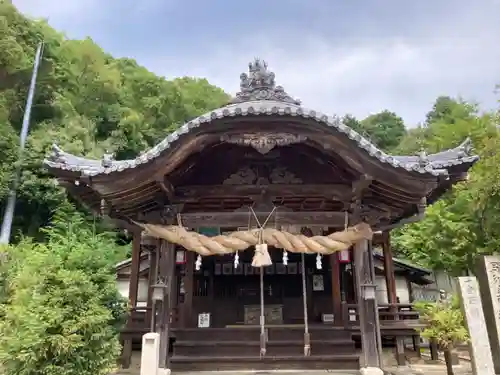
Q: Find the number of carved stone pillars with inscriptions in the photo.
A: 2